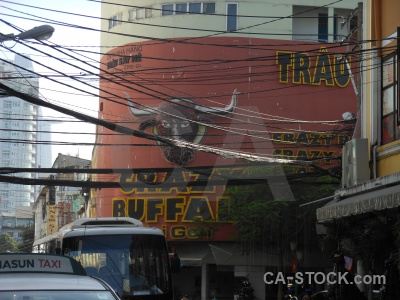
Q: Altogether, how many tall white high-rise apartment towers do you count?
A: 1